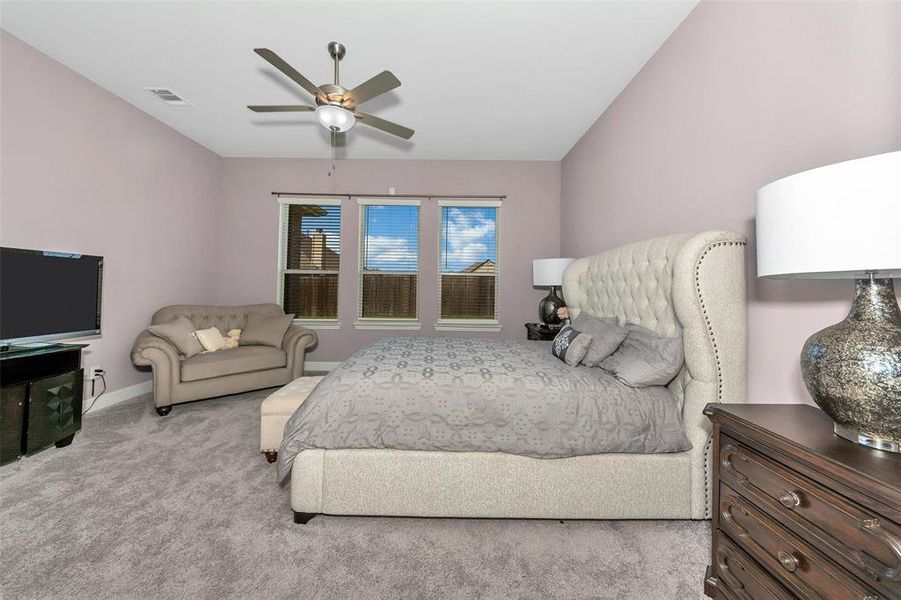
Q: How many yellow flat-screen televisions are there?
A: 0